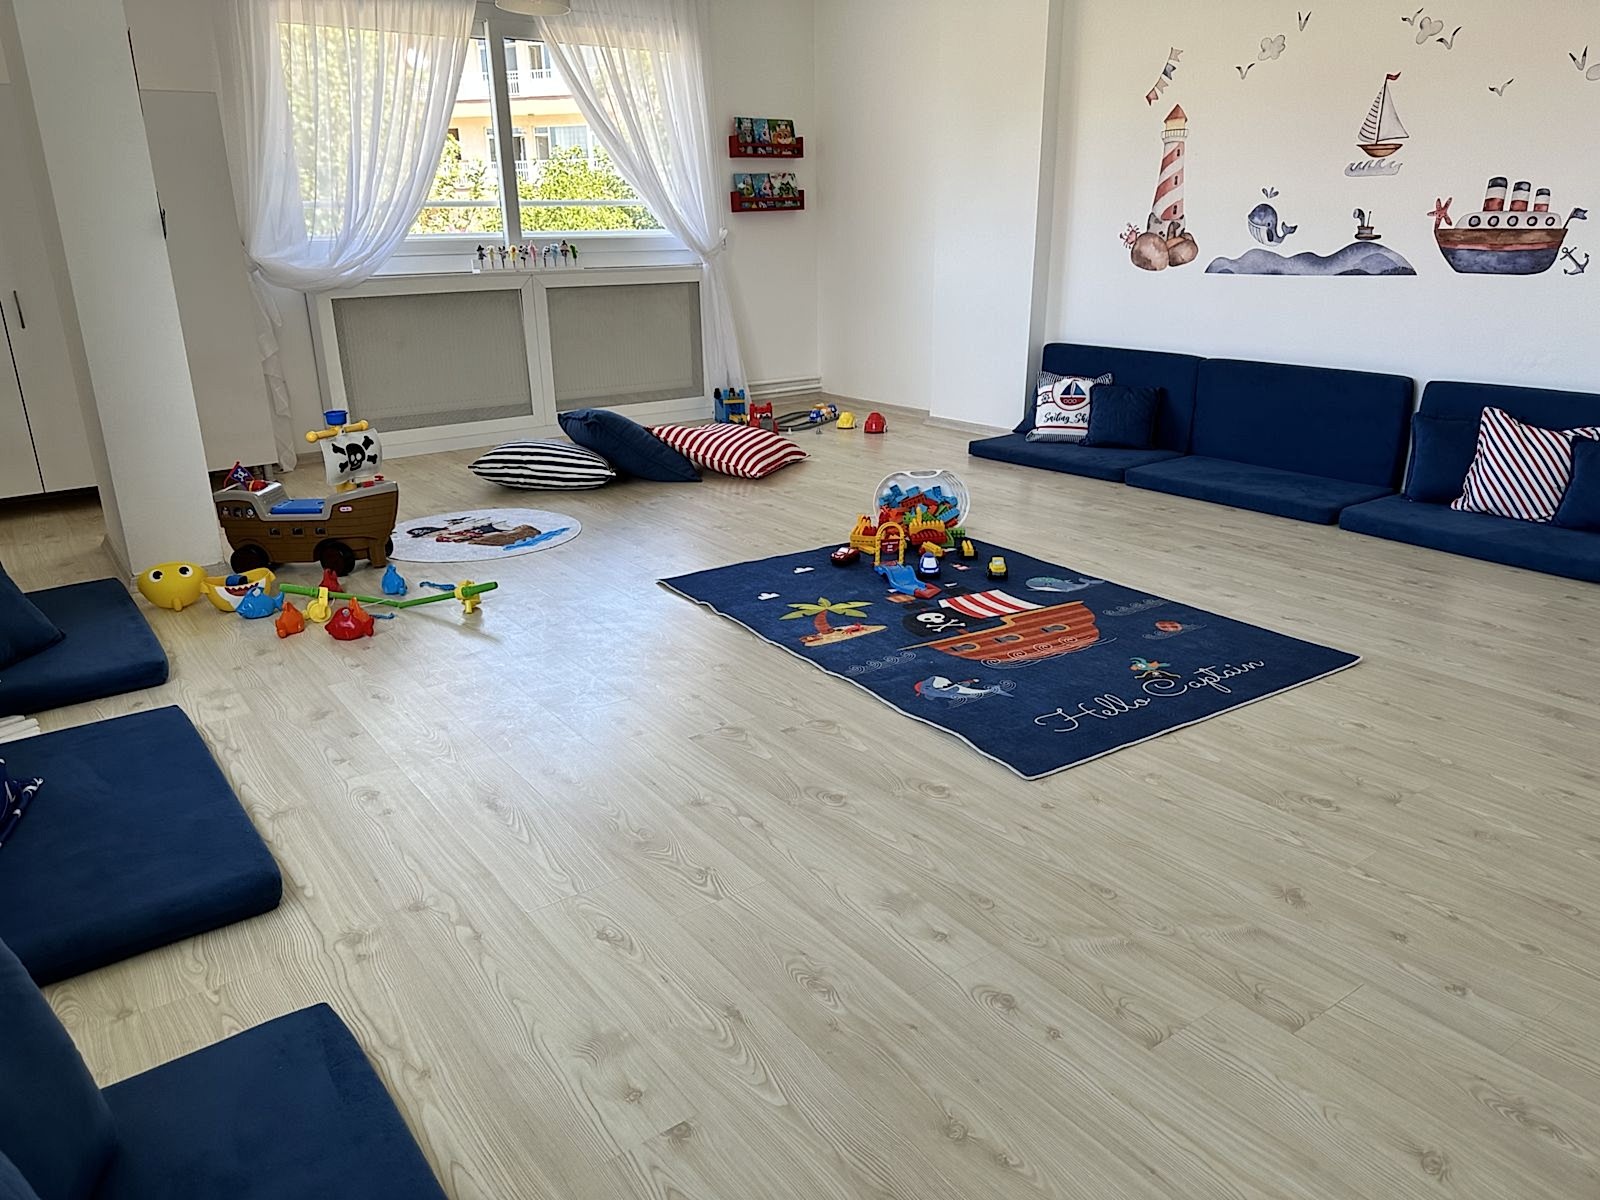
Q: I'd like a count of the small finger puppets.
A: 10